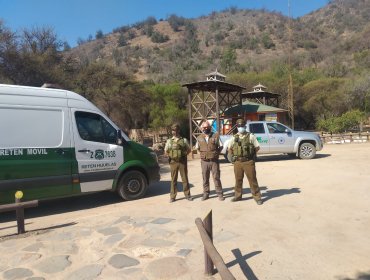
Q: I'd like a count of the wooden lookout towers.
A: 2